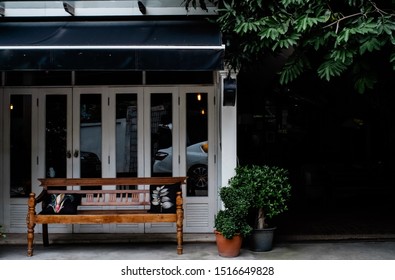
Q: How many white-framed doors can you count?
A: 6